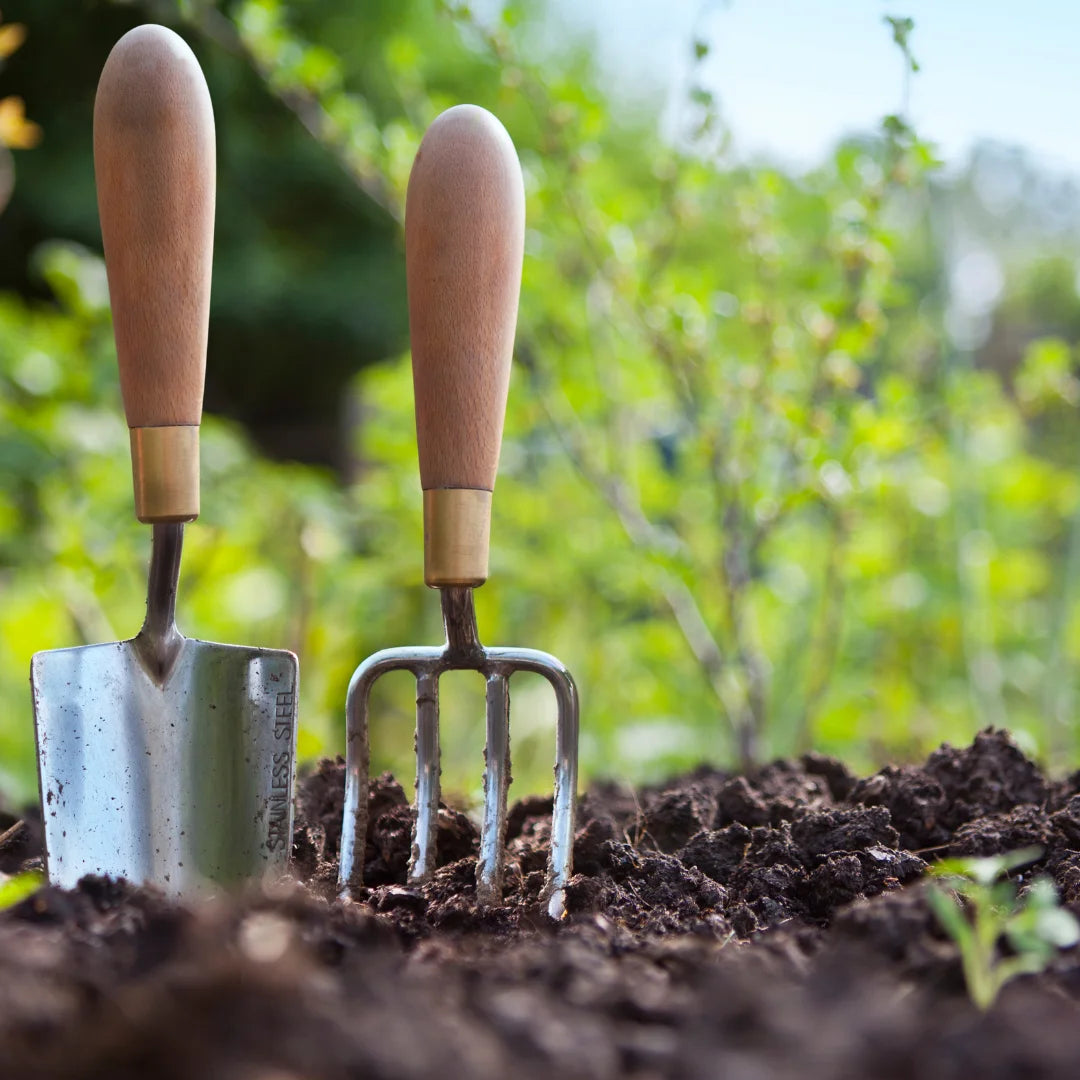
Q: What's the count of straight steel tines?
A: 4